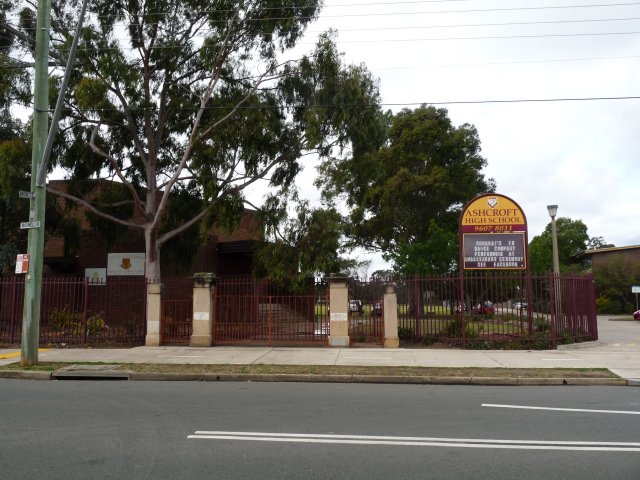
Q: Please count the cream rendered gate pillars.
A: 4